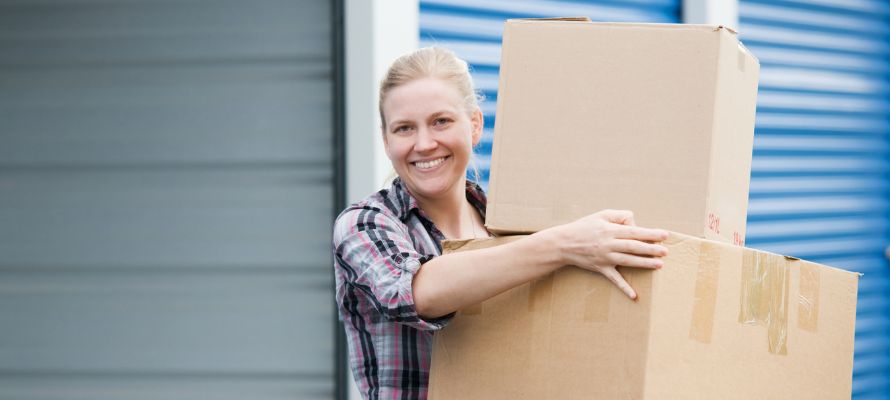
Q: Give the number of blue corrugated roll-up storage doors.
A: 2